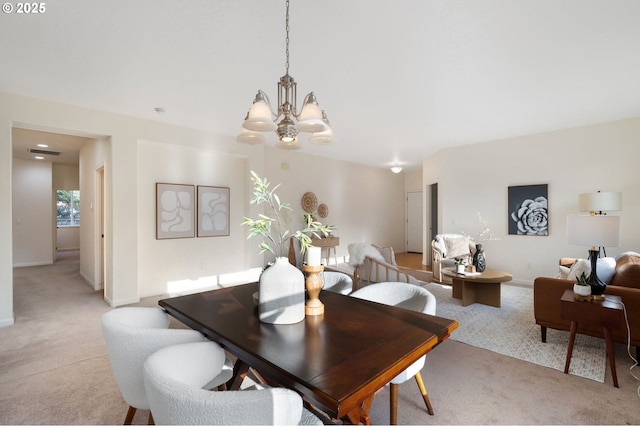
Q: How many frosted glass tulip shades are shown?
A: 5